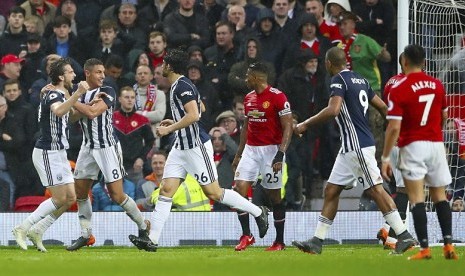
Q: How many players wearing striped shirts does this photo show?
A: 4